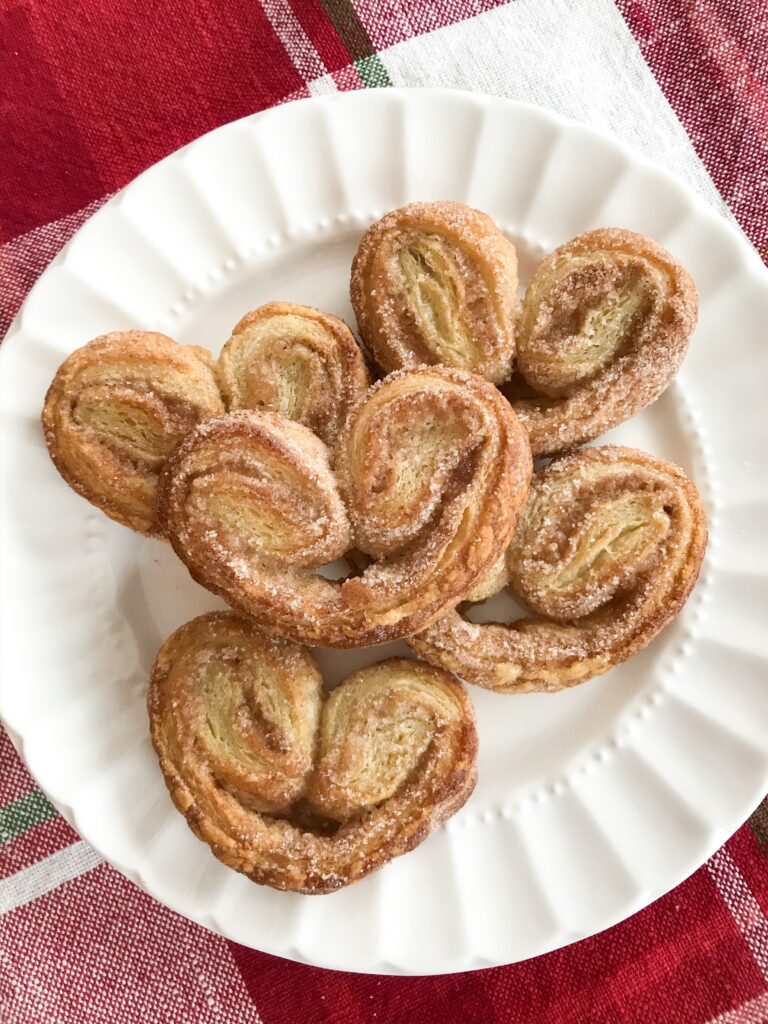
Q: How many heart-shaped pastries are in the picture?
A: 5